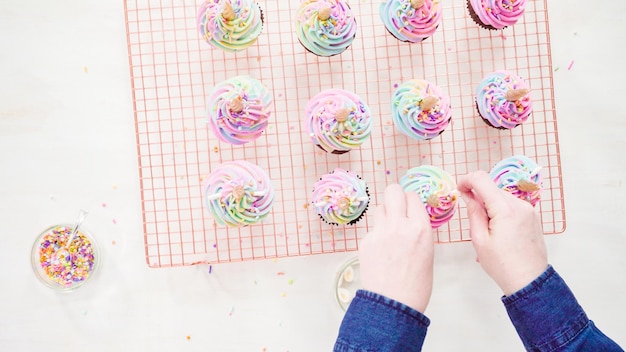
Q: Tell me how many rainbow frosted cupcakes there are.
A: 12